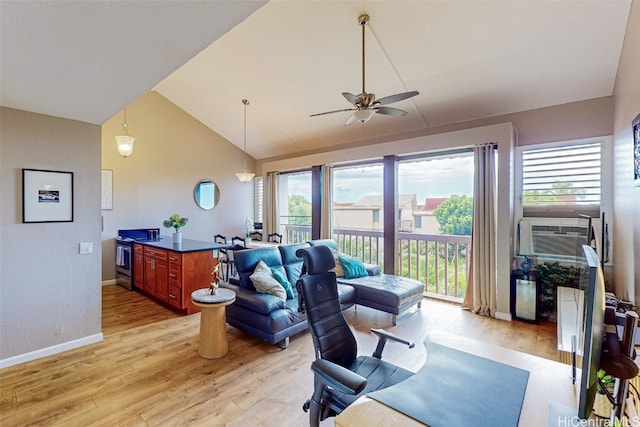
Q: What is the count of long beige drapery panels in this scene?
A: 3